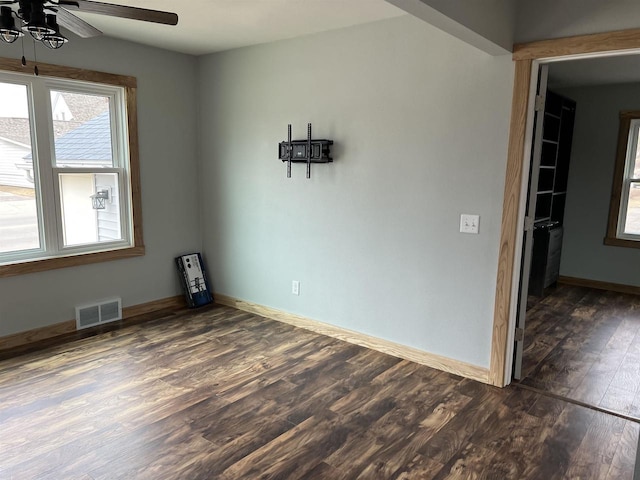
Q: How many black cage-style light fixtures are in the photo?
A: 3